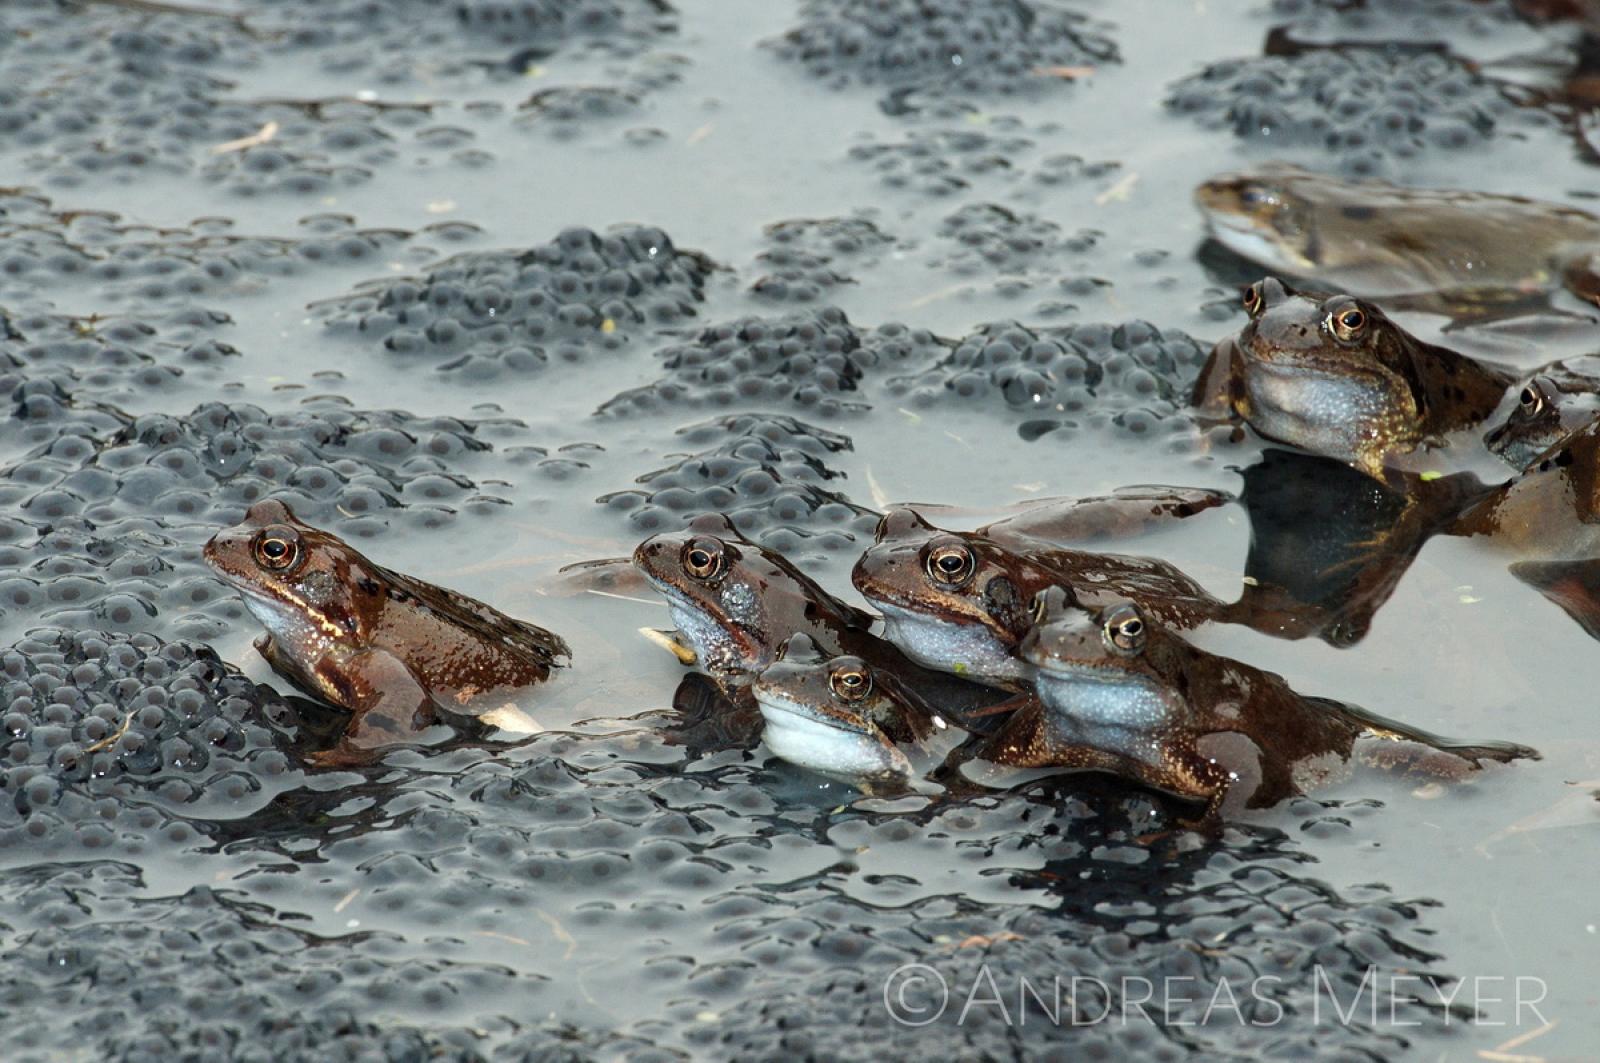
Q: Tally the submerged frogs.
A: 1